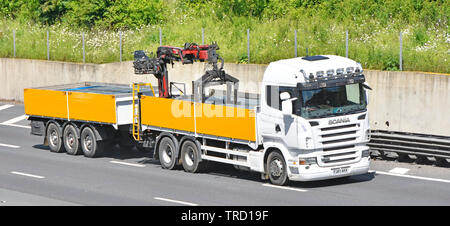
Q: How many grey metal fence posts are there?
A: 10